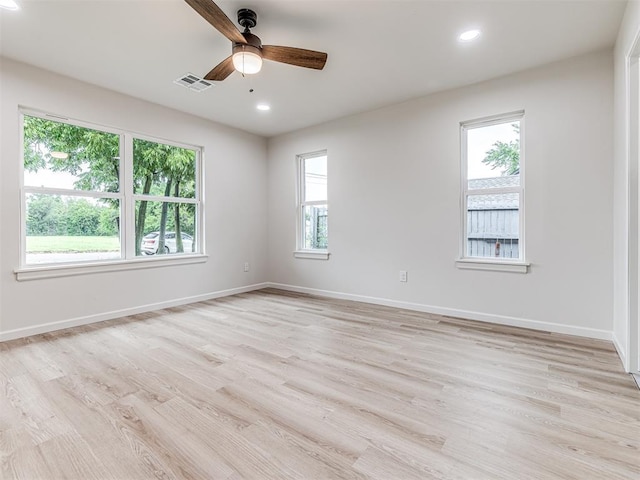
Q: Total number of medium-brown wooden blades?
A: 3